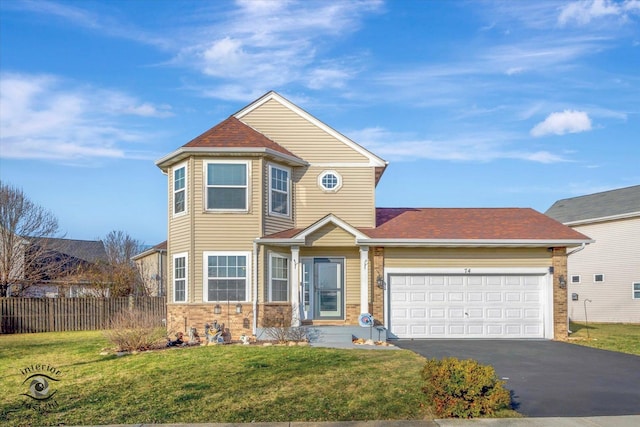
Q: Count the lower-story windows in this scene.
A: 3